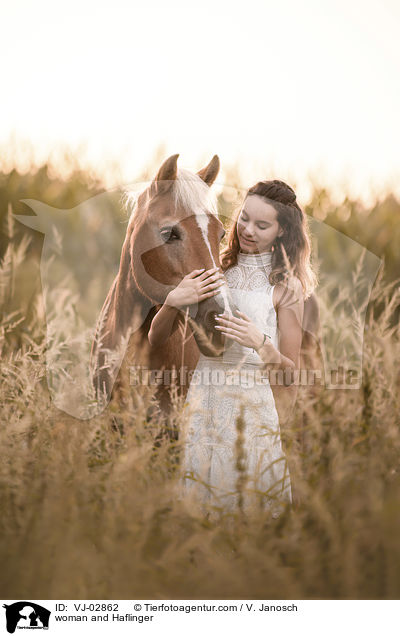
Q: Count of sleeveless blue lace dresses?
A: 0